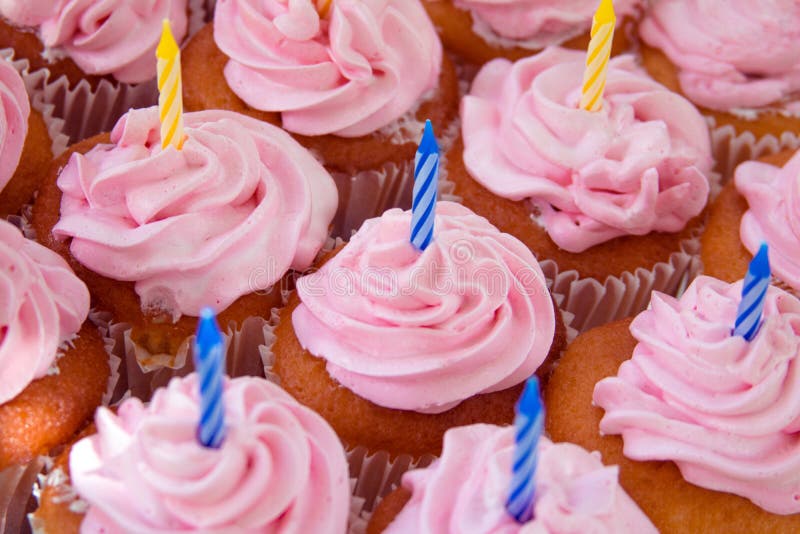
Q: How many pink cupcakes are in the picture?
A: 13